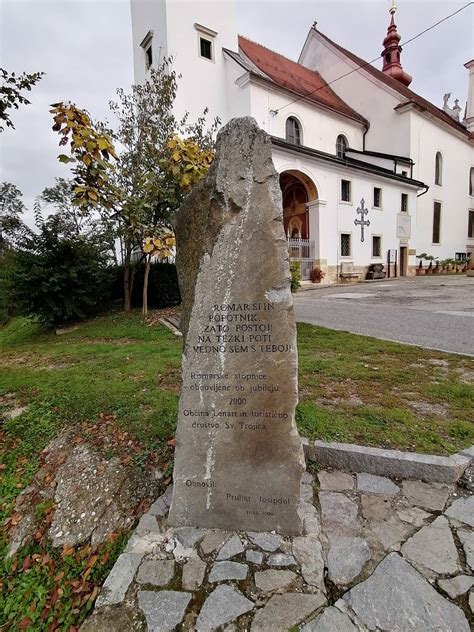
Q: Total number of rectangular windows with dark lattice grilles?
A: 5